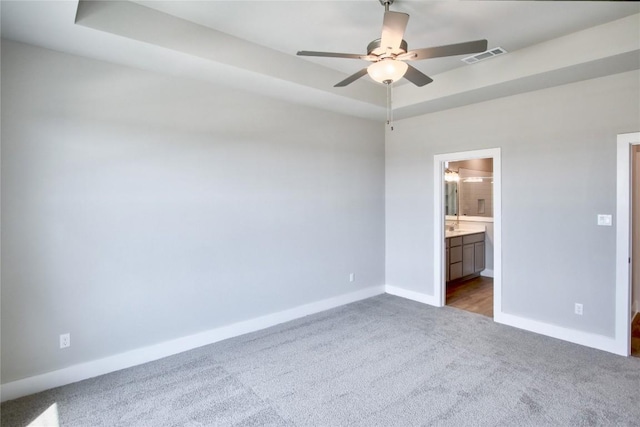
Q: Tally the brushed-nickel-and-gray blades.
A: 5